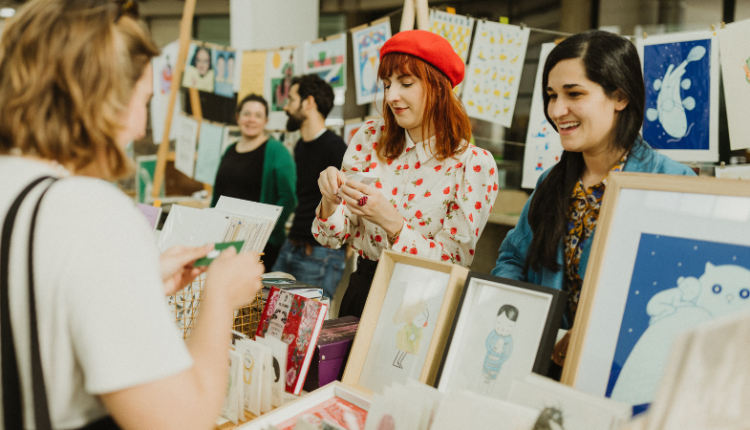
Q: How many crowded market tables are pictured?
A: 1